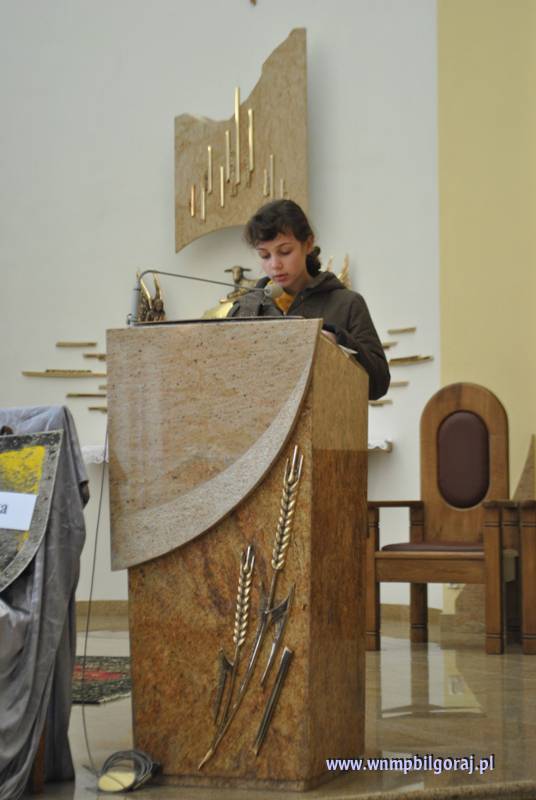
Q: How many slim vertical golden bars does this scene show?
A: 10